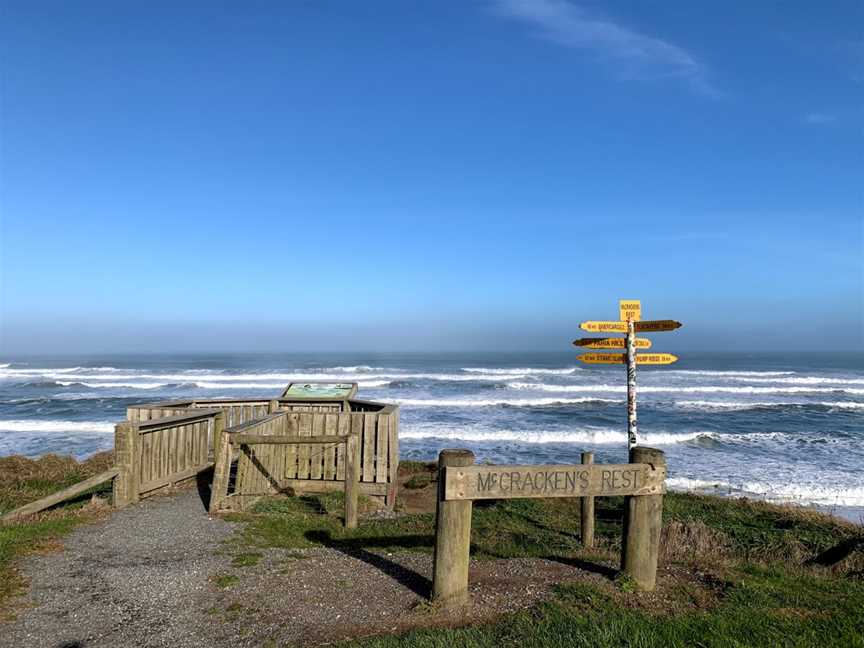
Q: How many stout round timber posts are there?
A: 2